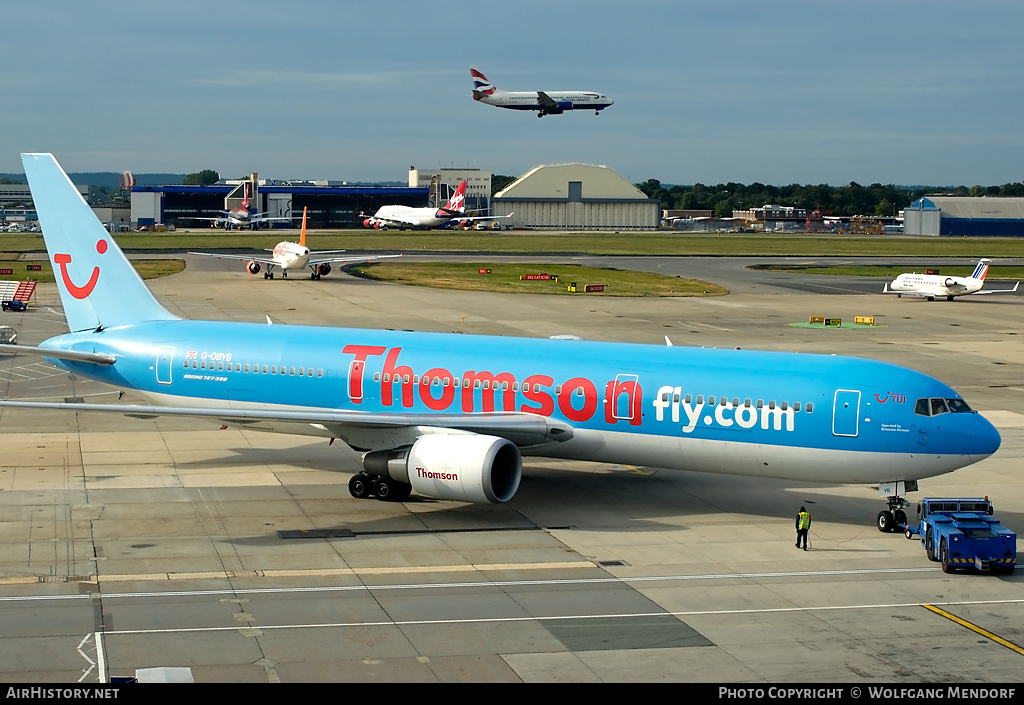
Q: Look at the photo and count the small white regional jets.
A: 1